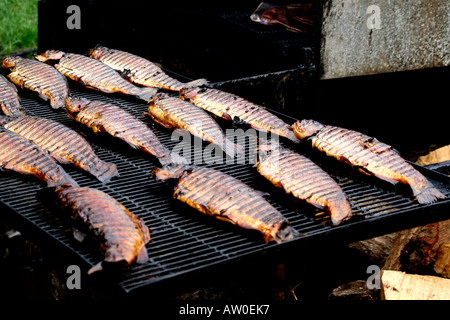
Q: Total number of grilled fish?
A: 13